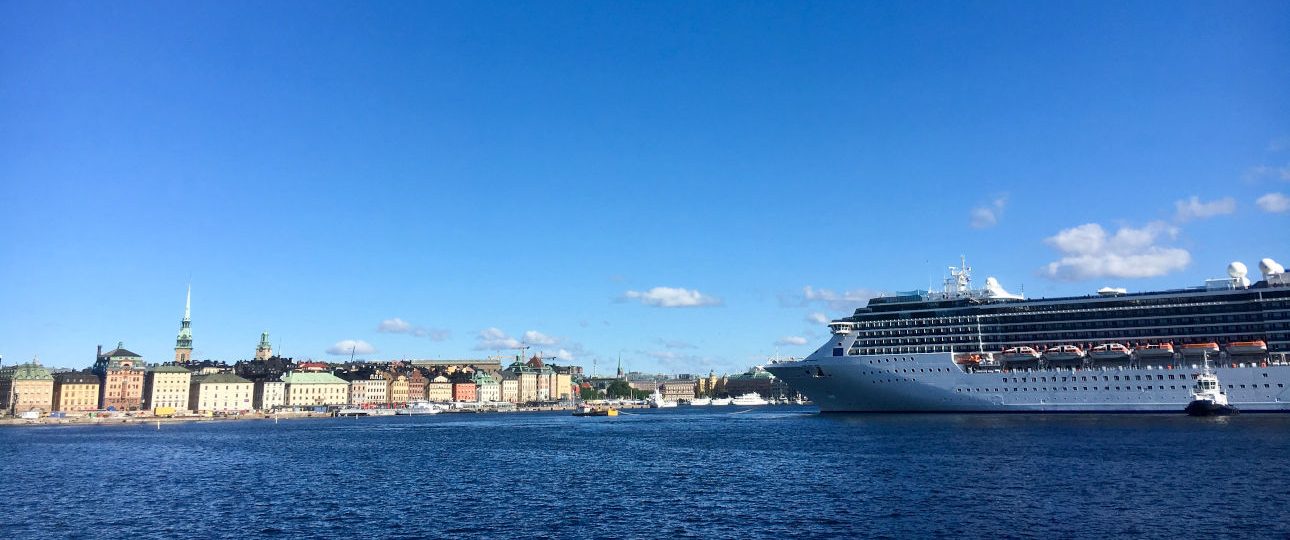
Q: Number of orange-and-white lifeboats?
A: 6